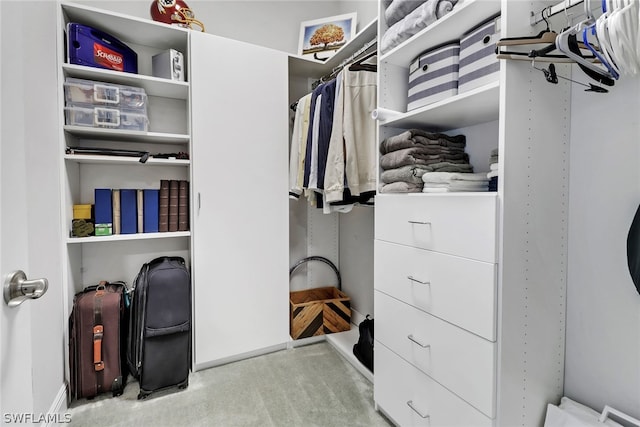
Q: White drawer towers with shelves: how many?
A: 1